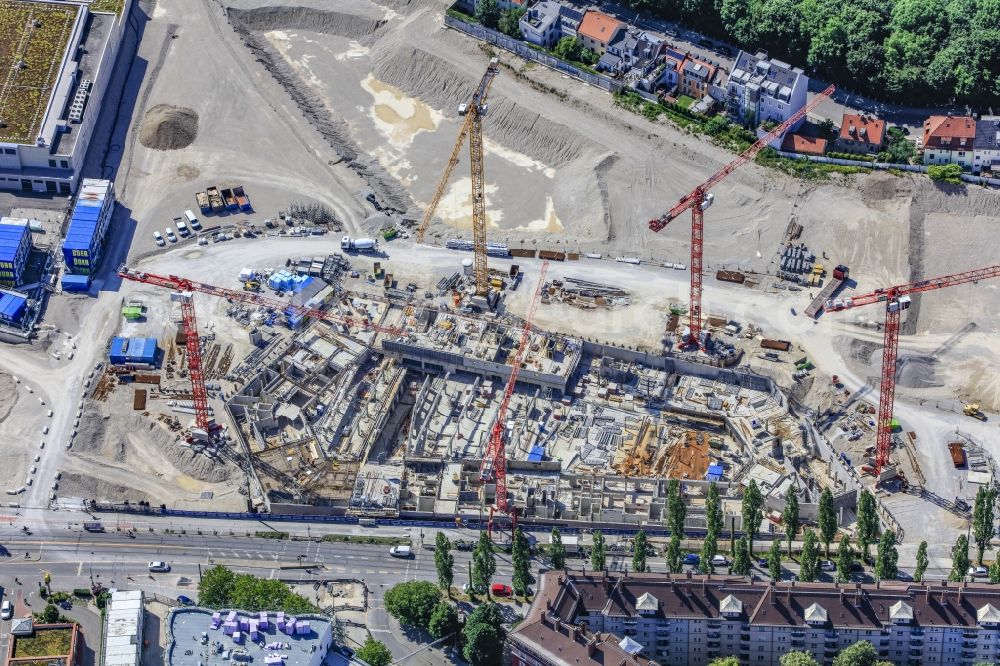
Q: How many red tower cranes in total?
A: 4